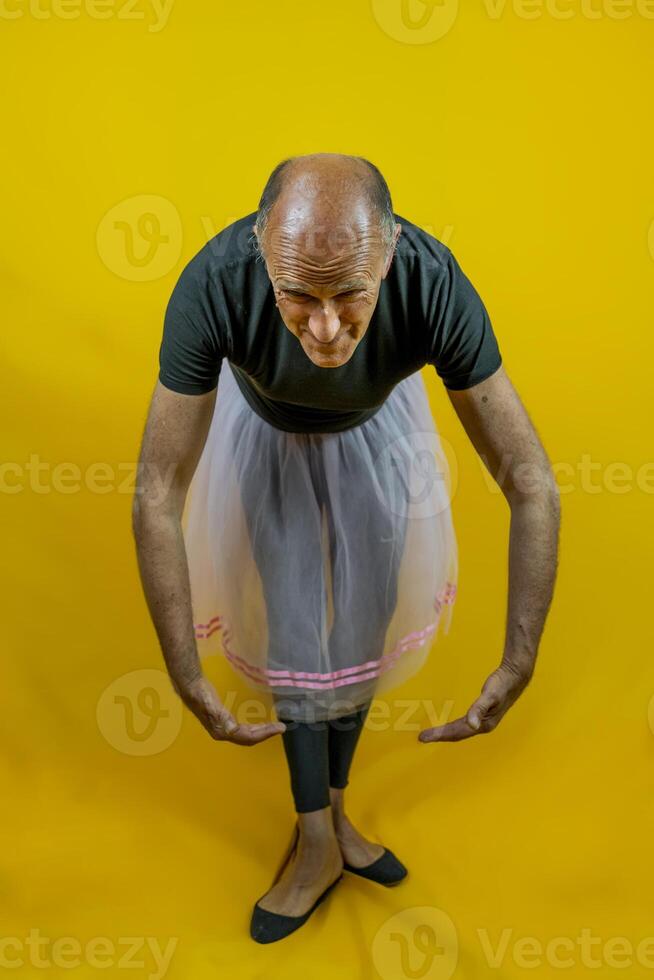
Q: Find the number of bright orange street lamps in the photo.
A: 0